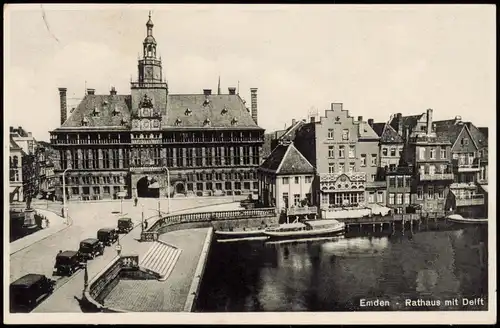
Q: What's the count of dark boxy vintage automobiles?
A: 5